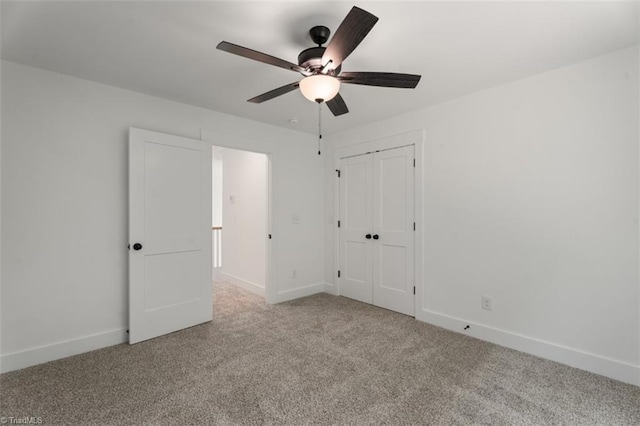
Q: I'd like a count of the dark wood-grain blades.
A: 5